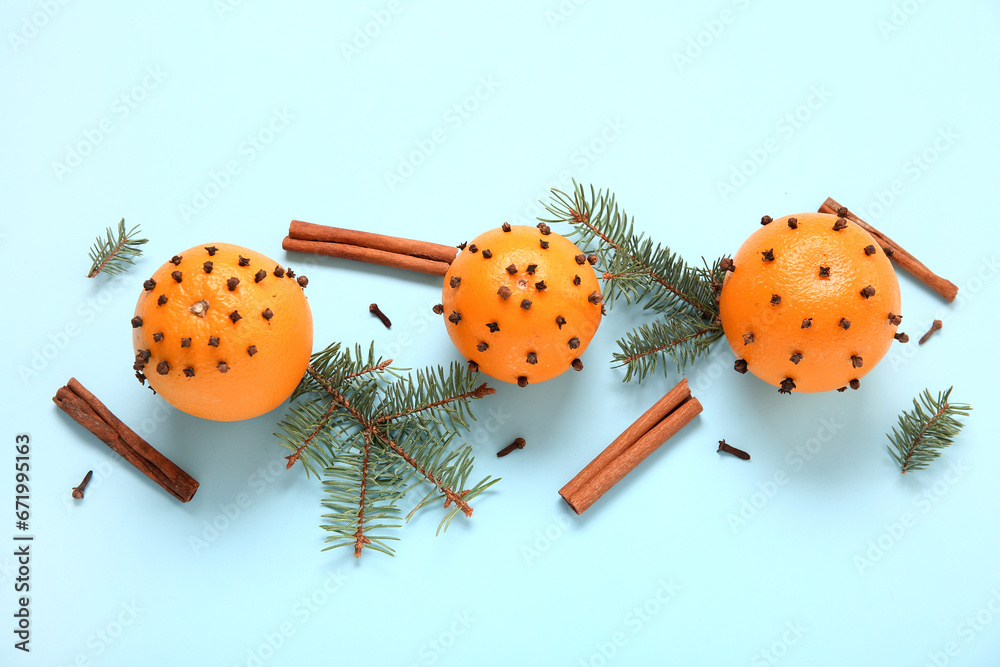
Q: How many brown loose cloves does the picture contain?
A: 5